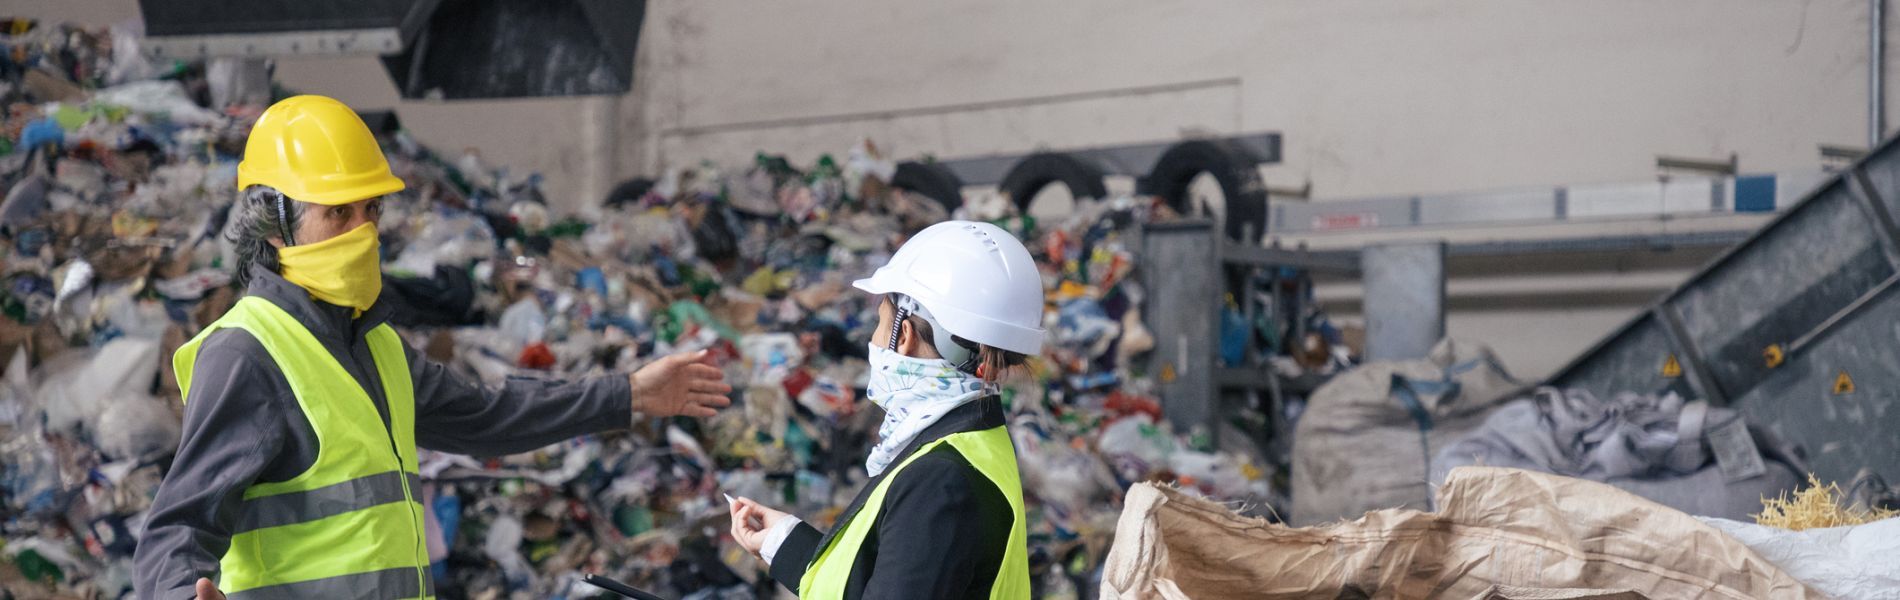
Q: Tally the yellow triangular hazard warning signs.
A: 3